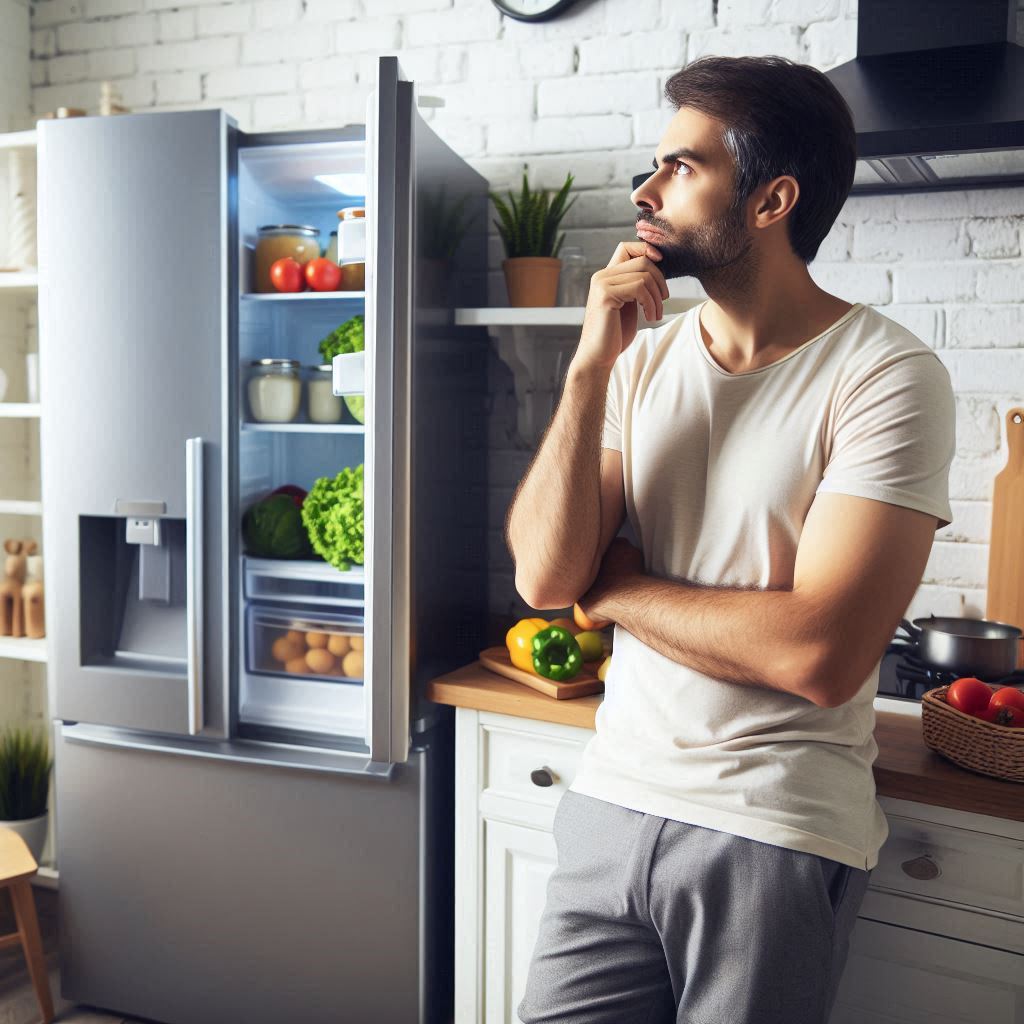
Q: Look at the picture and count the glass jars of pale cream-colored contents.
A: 2